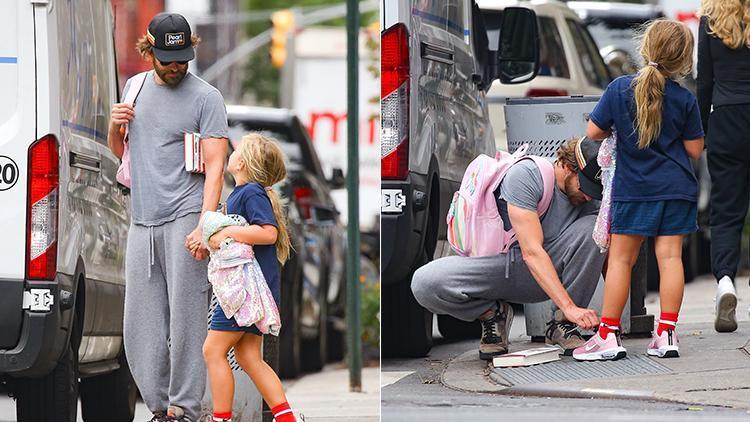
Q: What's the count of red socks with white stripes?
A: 4